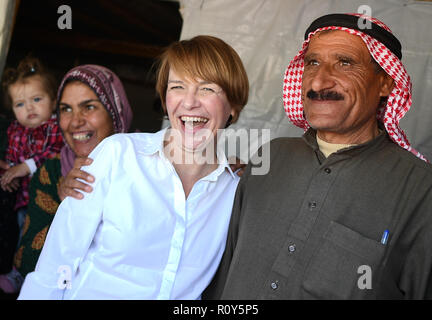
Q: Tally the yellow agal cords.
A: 0